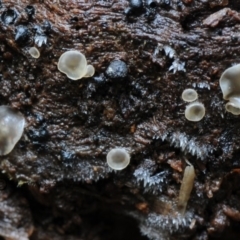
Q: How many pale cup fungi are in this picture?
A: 9